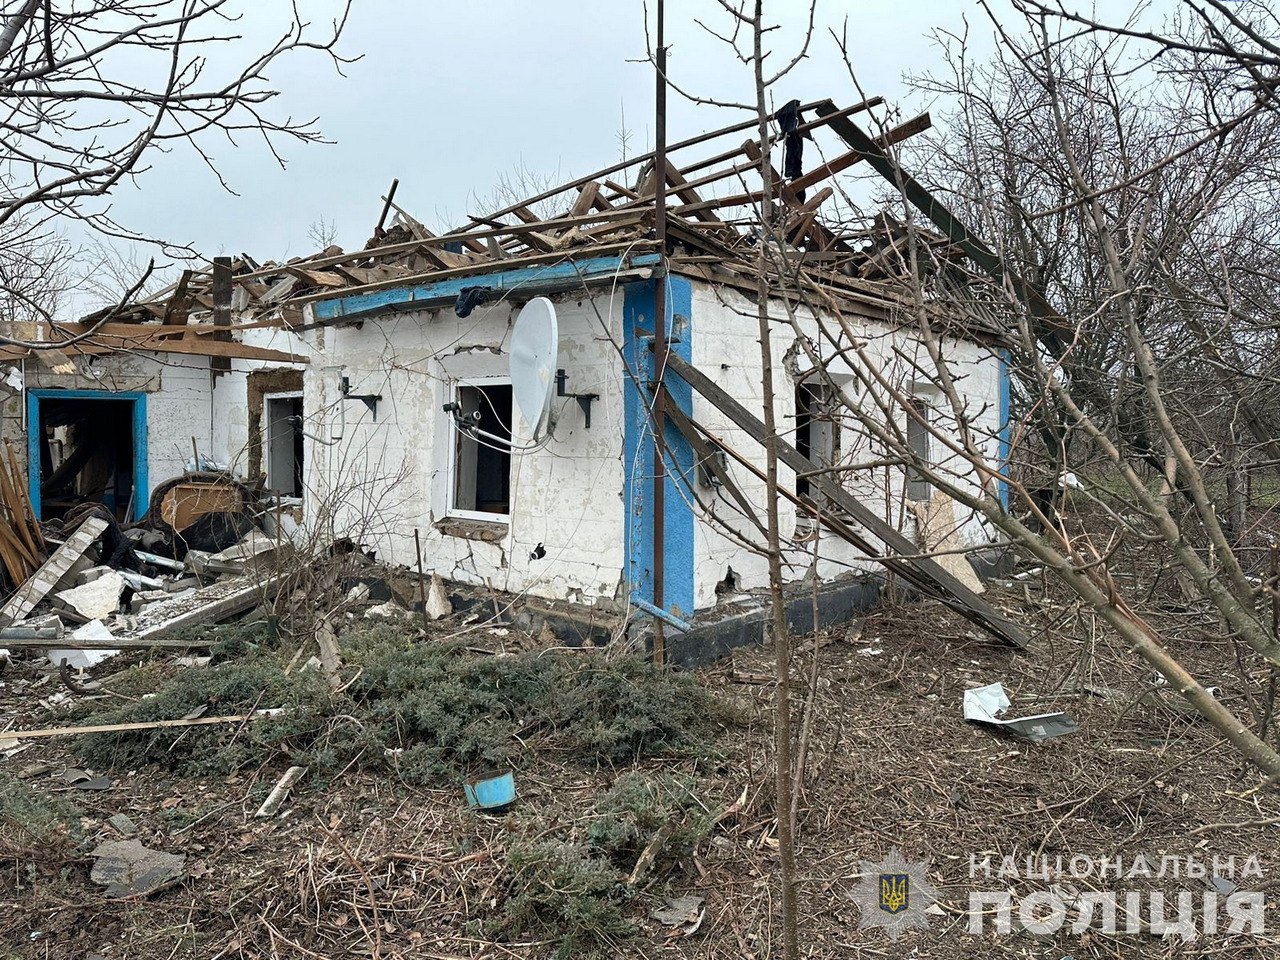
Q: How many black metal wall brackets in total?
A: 2